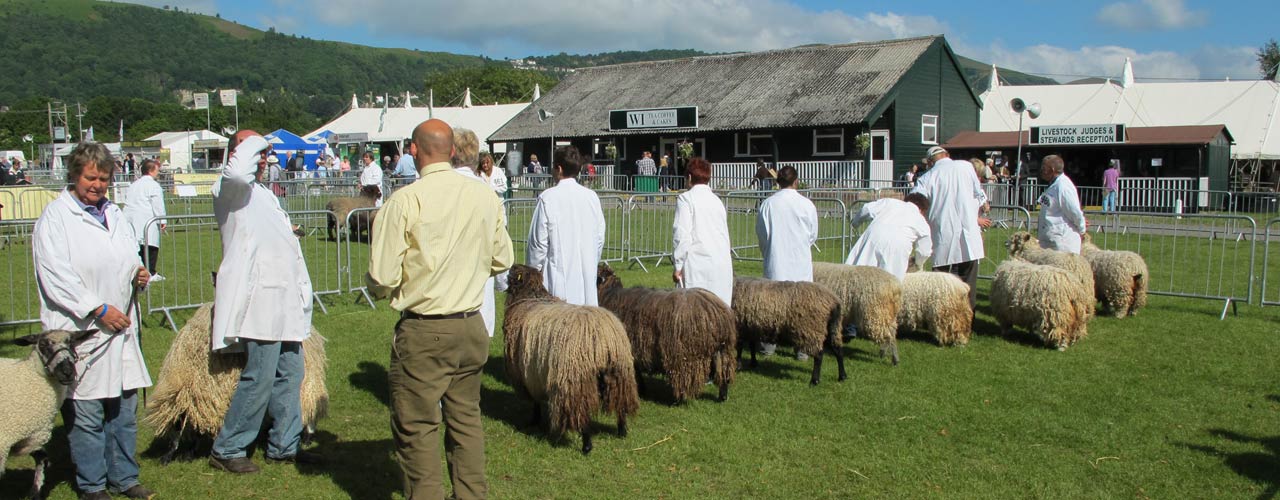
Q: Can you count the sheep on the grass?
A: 11